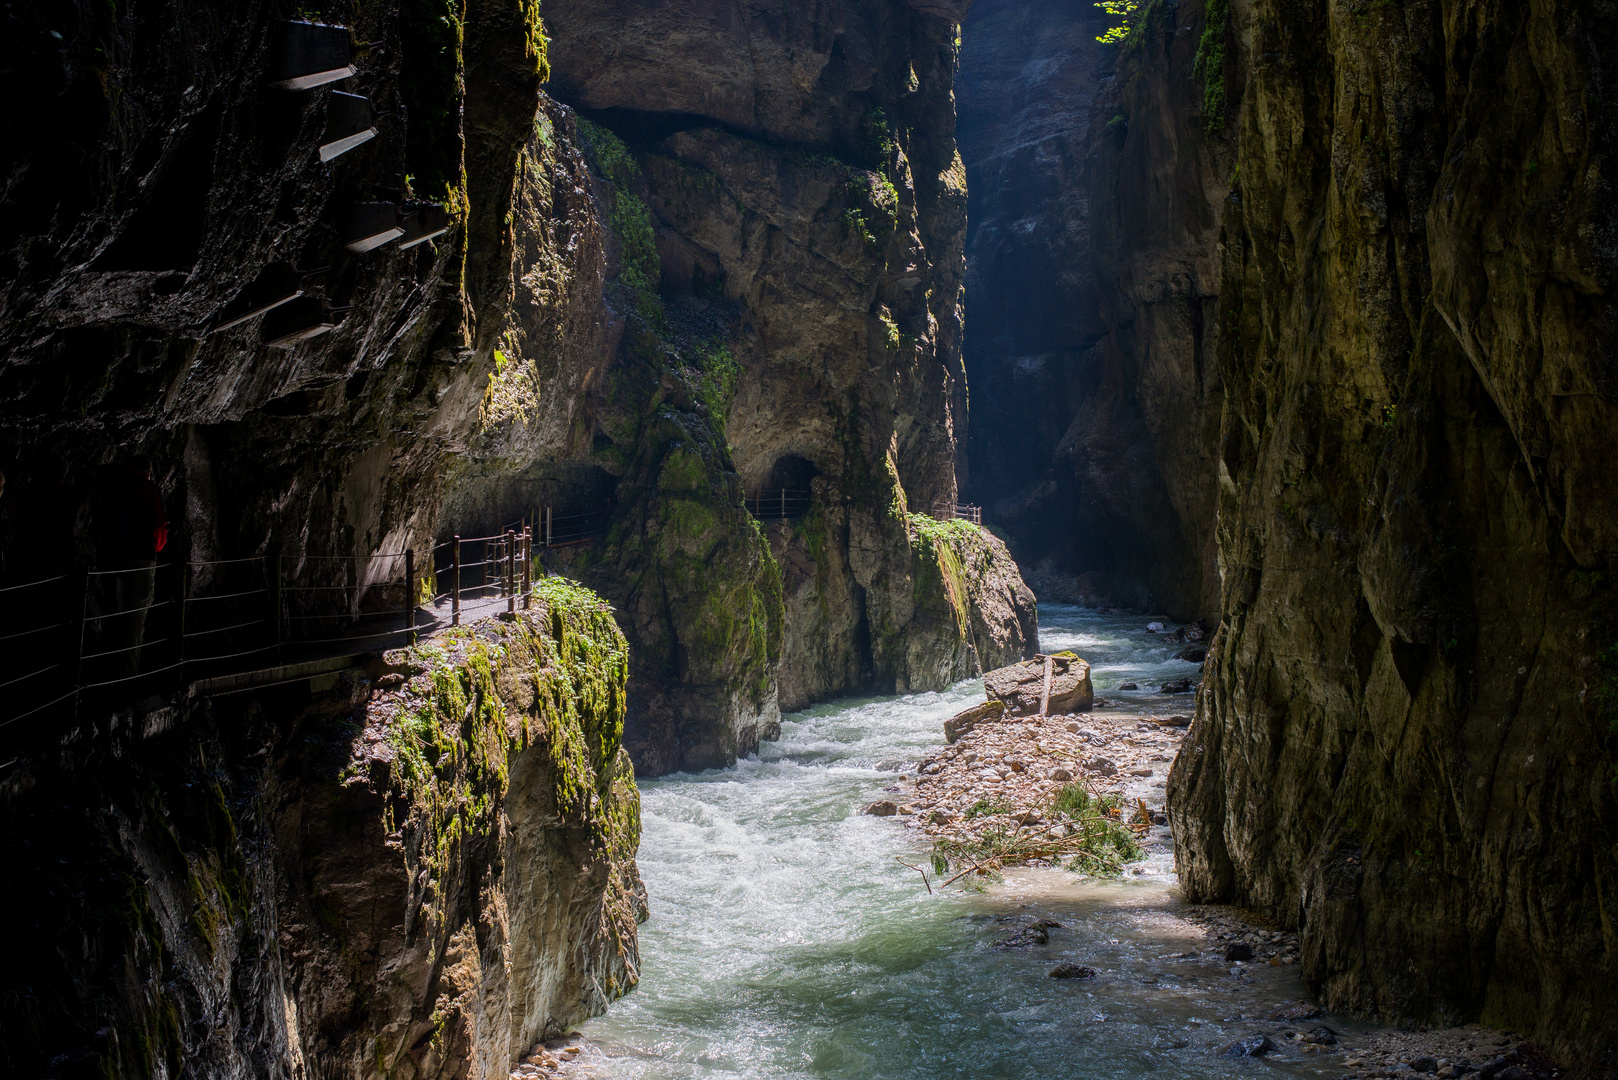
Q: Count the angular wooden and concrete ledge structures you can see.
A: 6